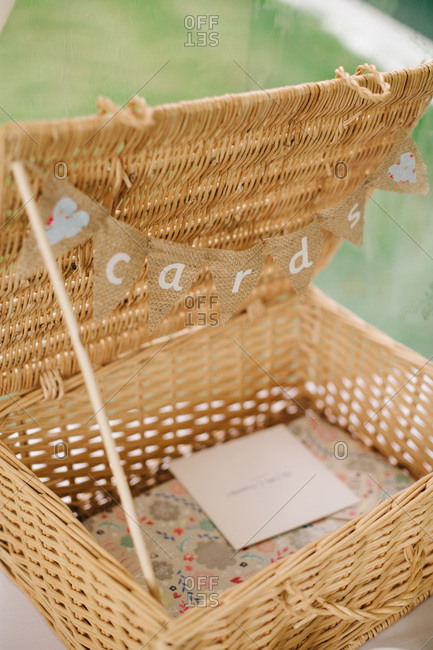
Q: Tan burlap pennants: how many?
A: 7